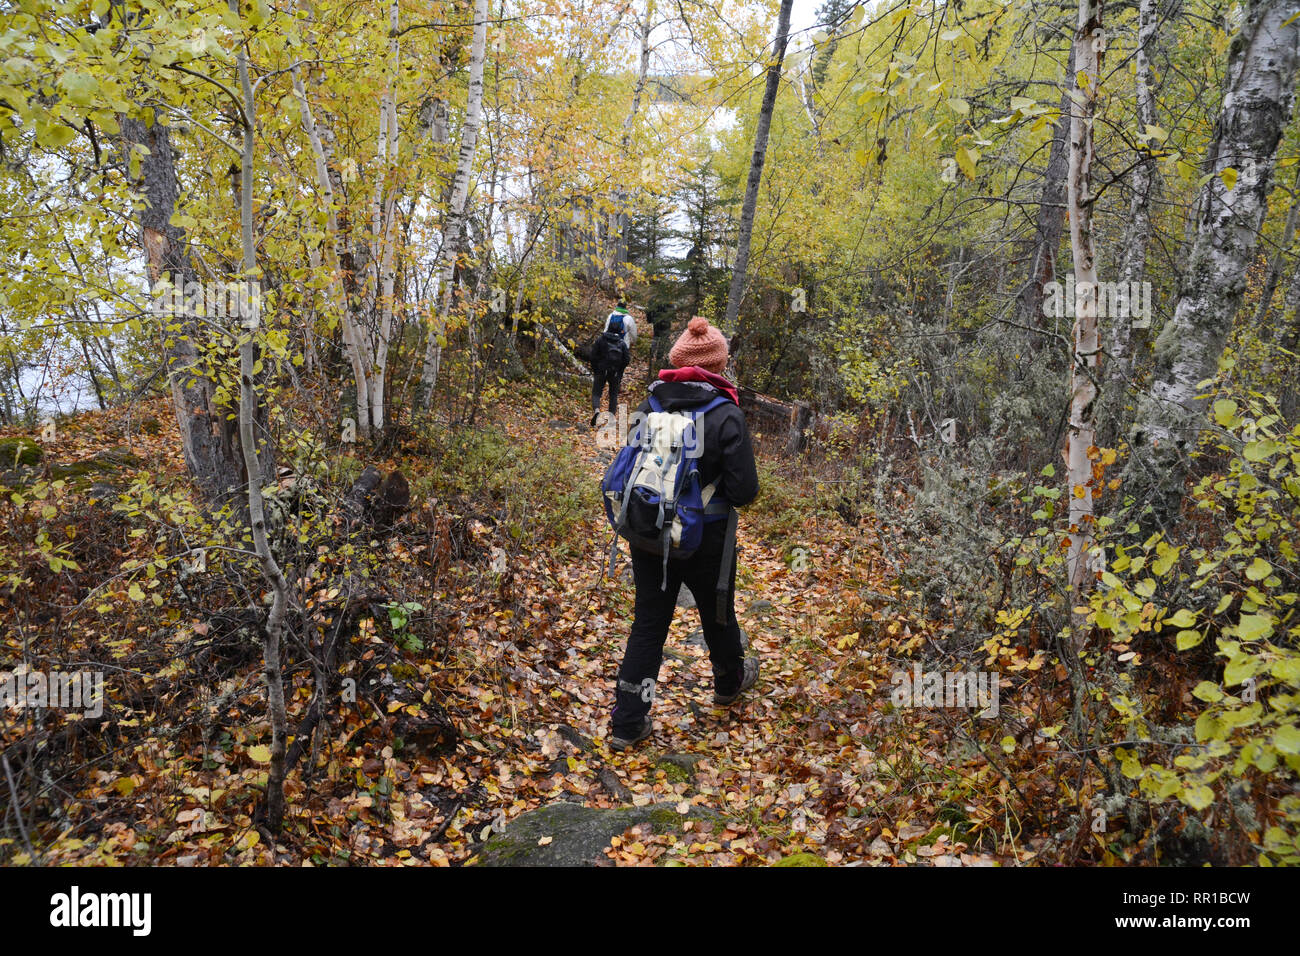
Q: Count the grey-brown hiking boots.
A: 2